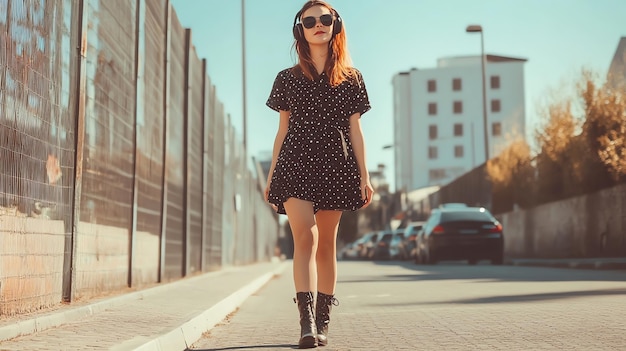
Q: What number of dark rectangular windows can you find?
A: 11